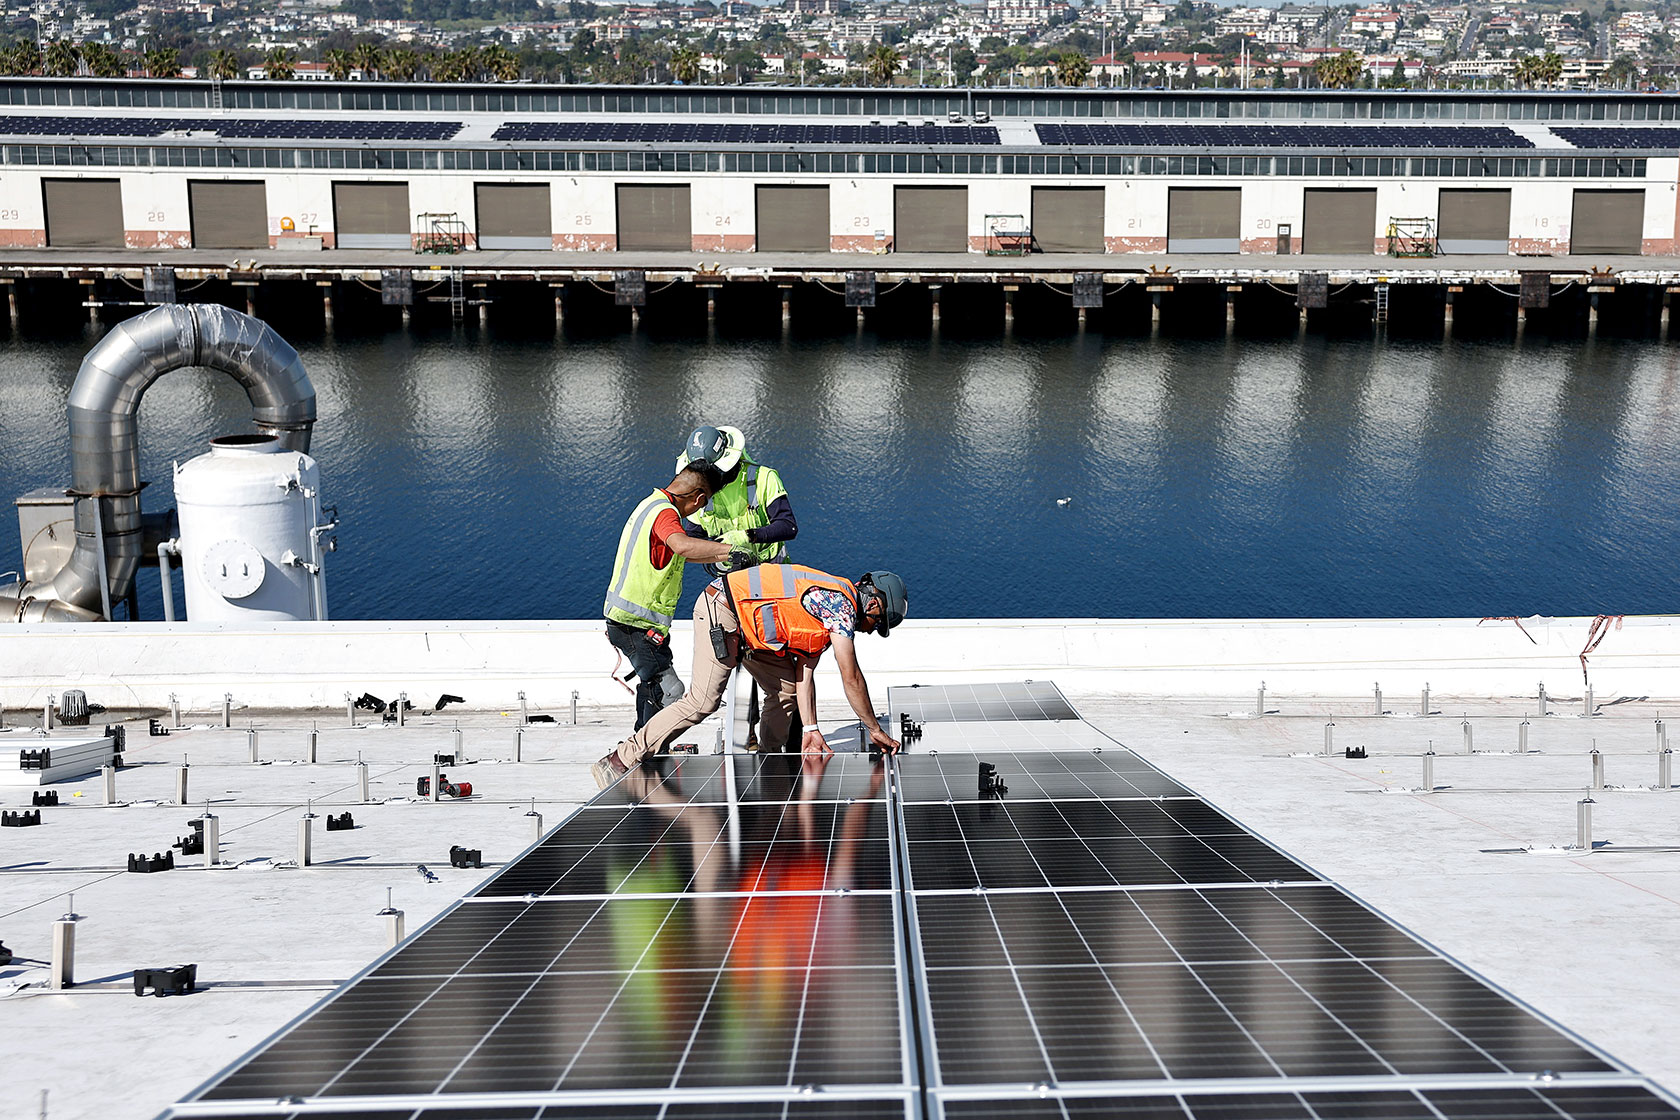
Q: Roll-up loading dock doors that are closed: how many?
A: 12